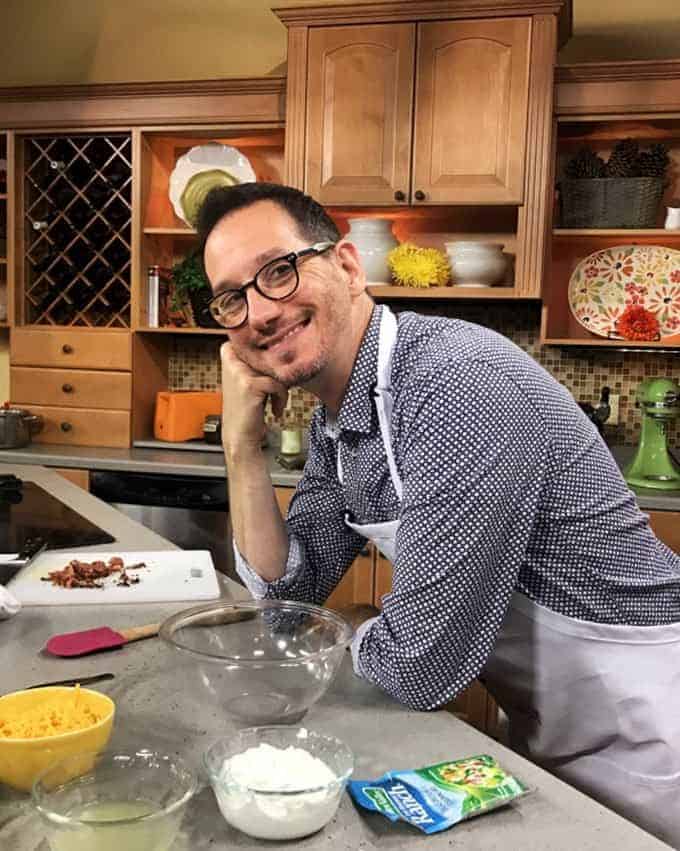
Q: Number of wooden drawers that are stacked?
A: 3